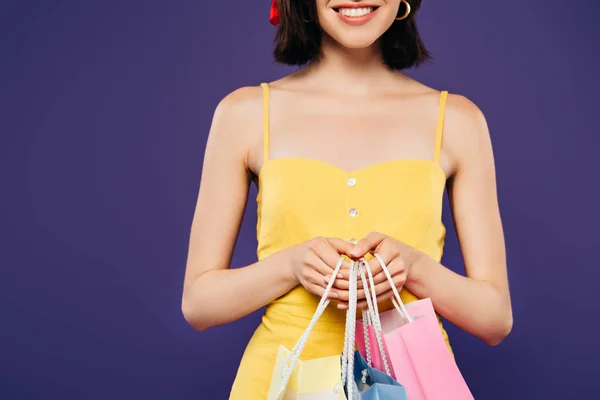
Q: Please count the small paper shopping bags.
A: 3